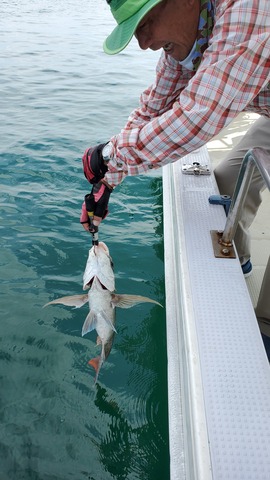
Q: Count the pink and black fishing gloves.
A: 2